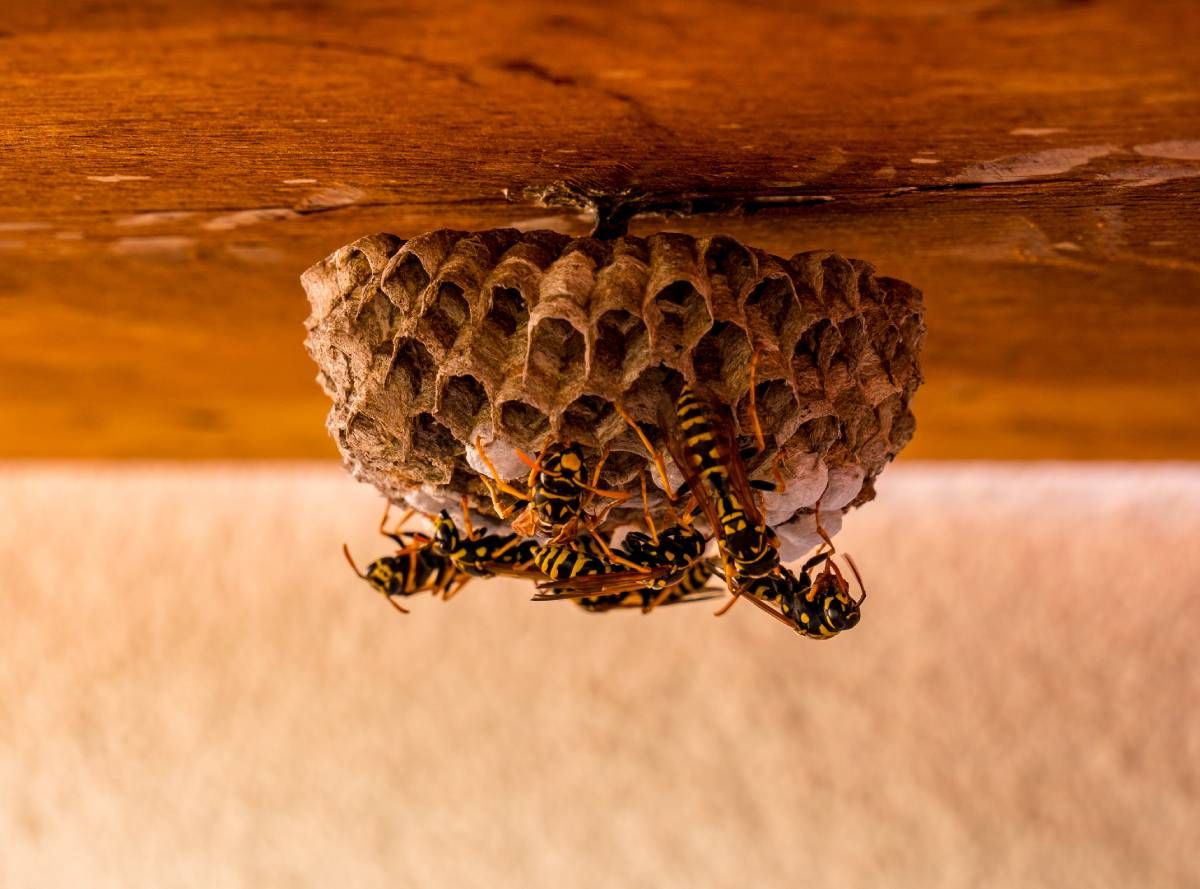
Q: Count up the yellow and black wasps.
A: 7